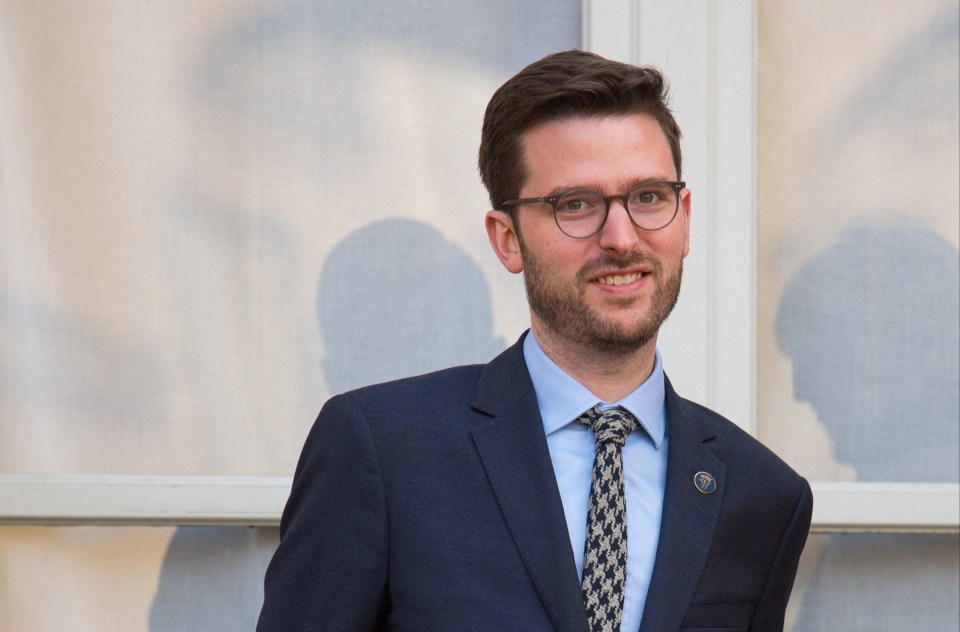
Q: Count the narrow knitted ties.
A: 1